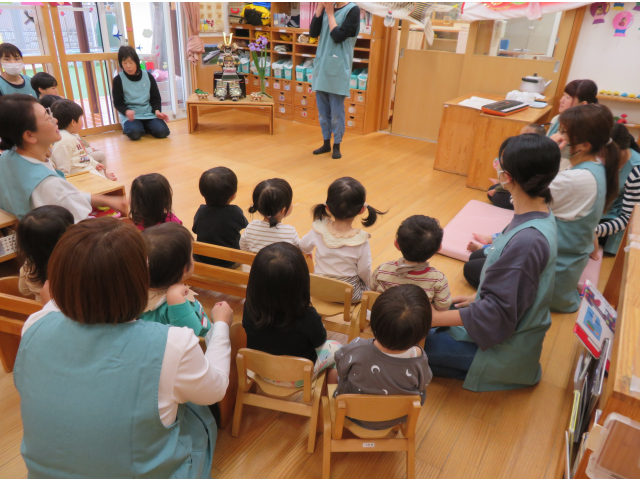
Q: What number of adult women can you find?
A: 9